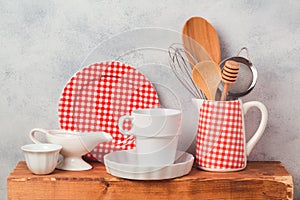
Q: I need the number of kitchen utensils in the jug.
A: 5